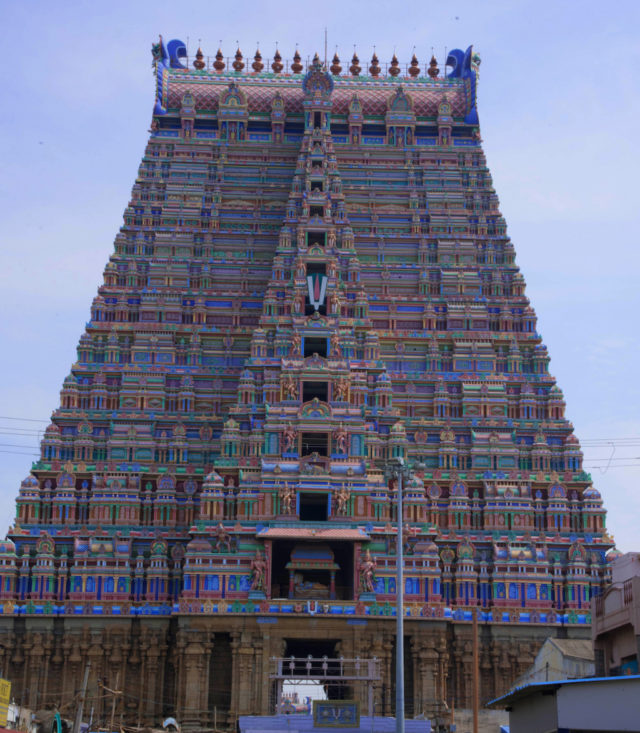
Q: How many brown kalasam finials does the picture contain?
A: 13